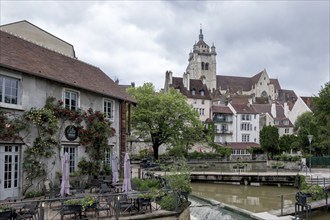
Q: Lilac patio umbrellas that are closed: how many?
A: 3